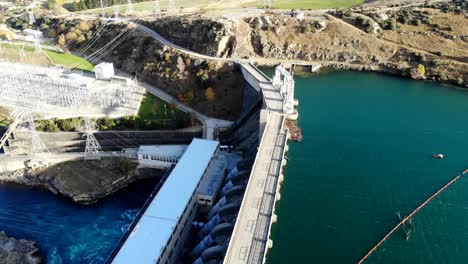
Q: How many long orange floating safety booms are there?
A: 1